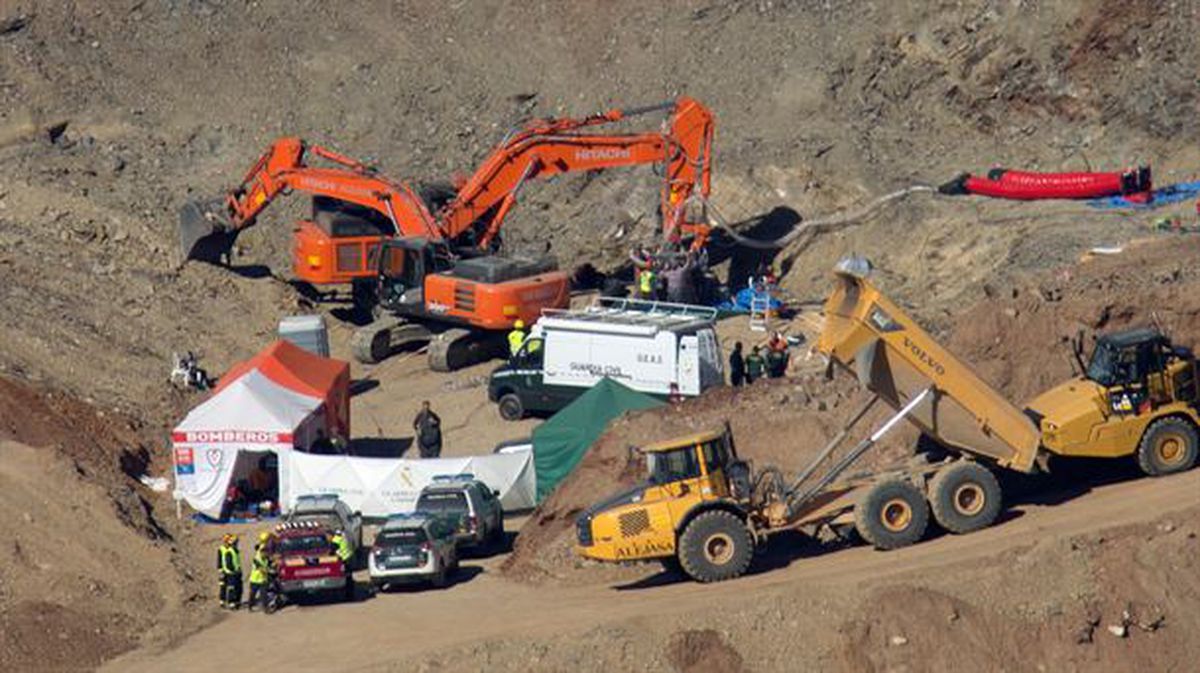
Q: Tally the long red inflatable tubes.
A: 1